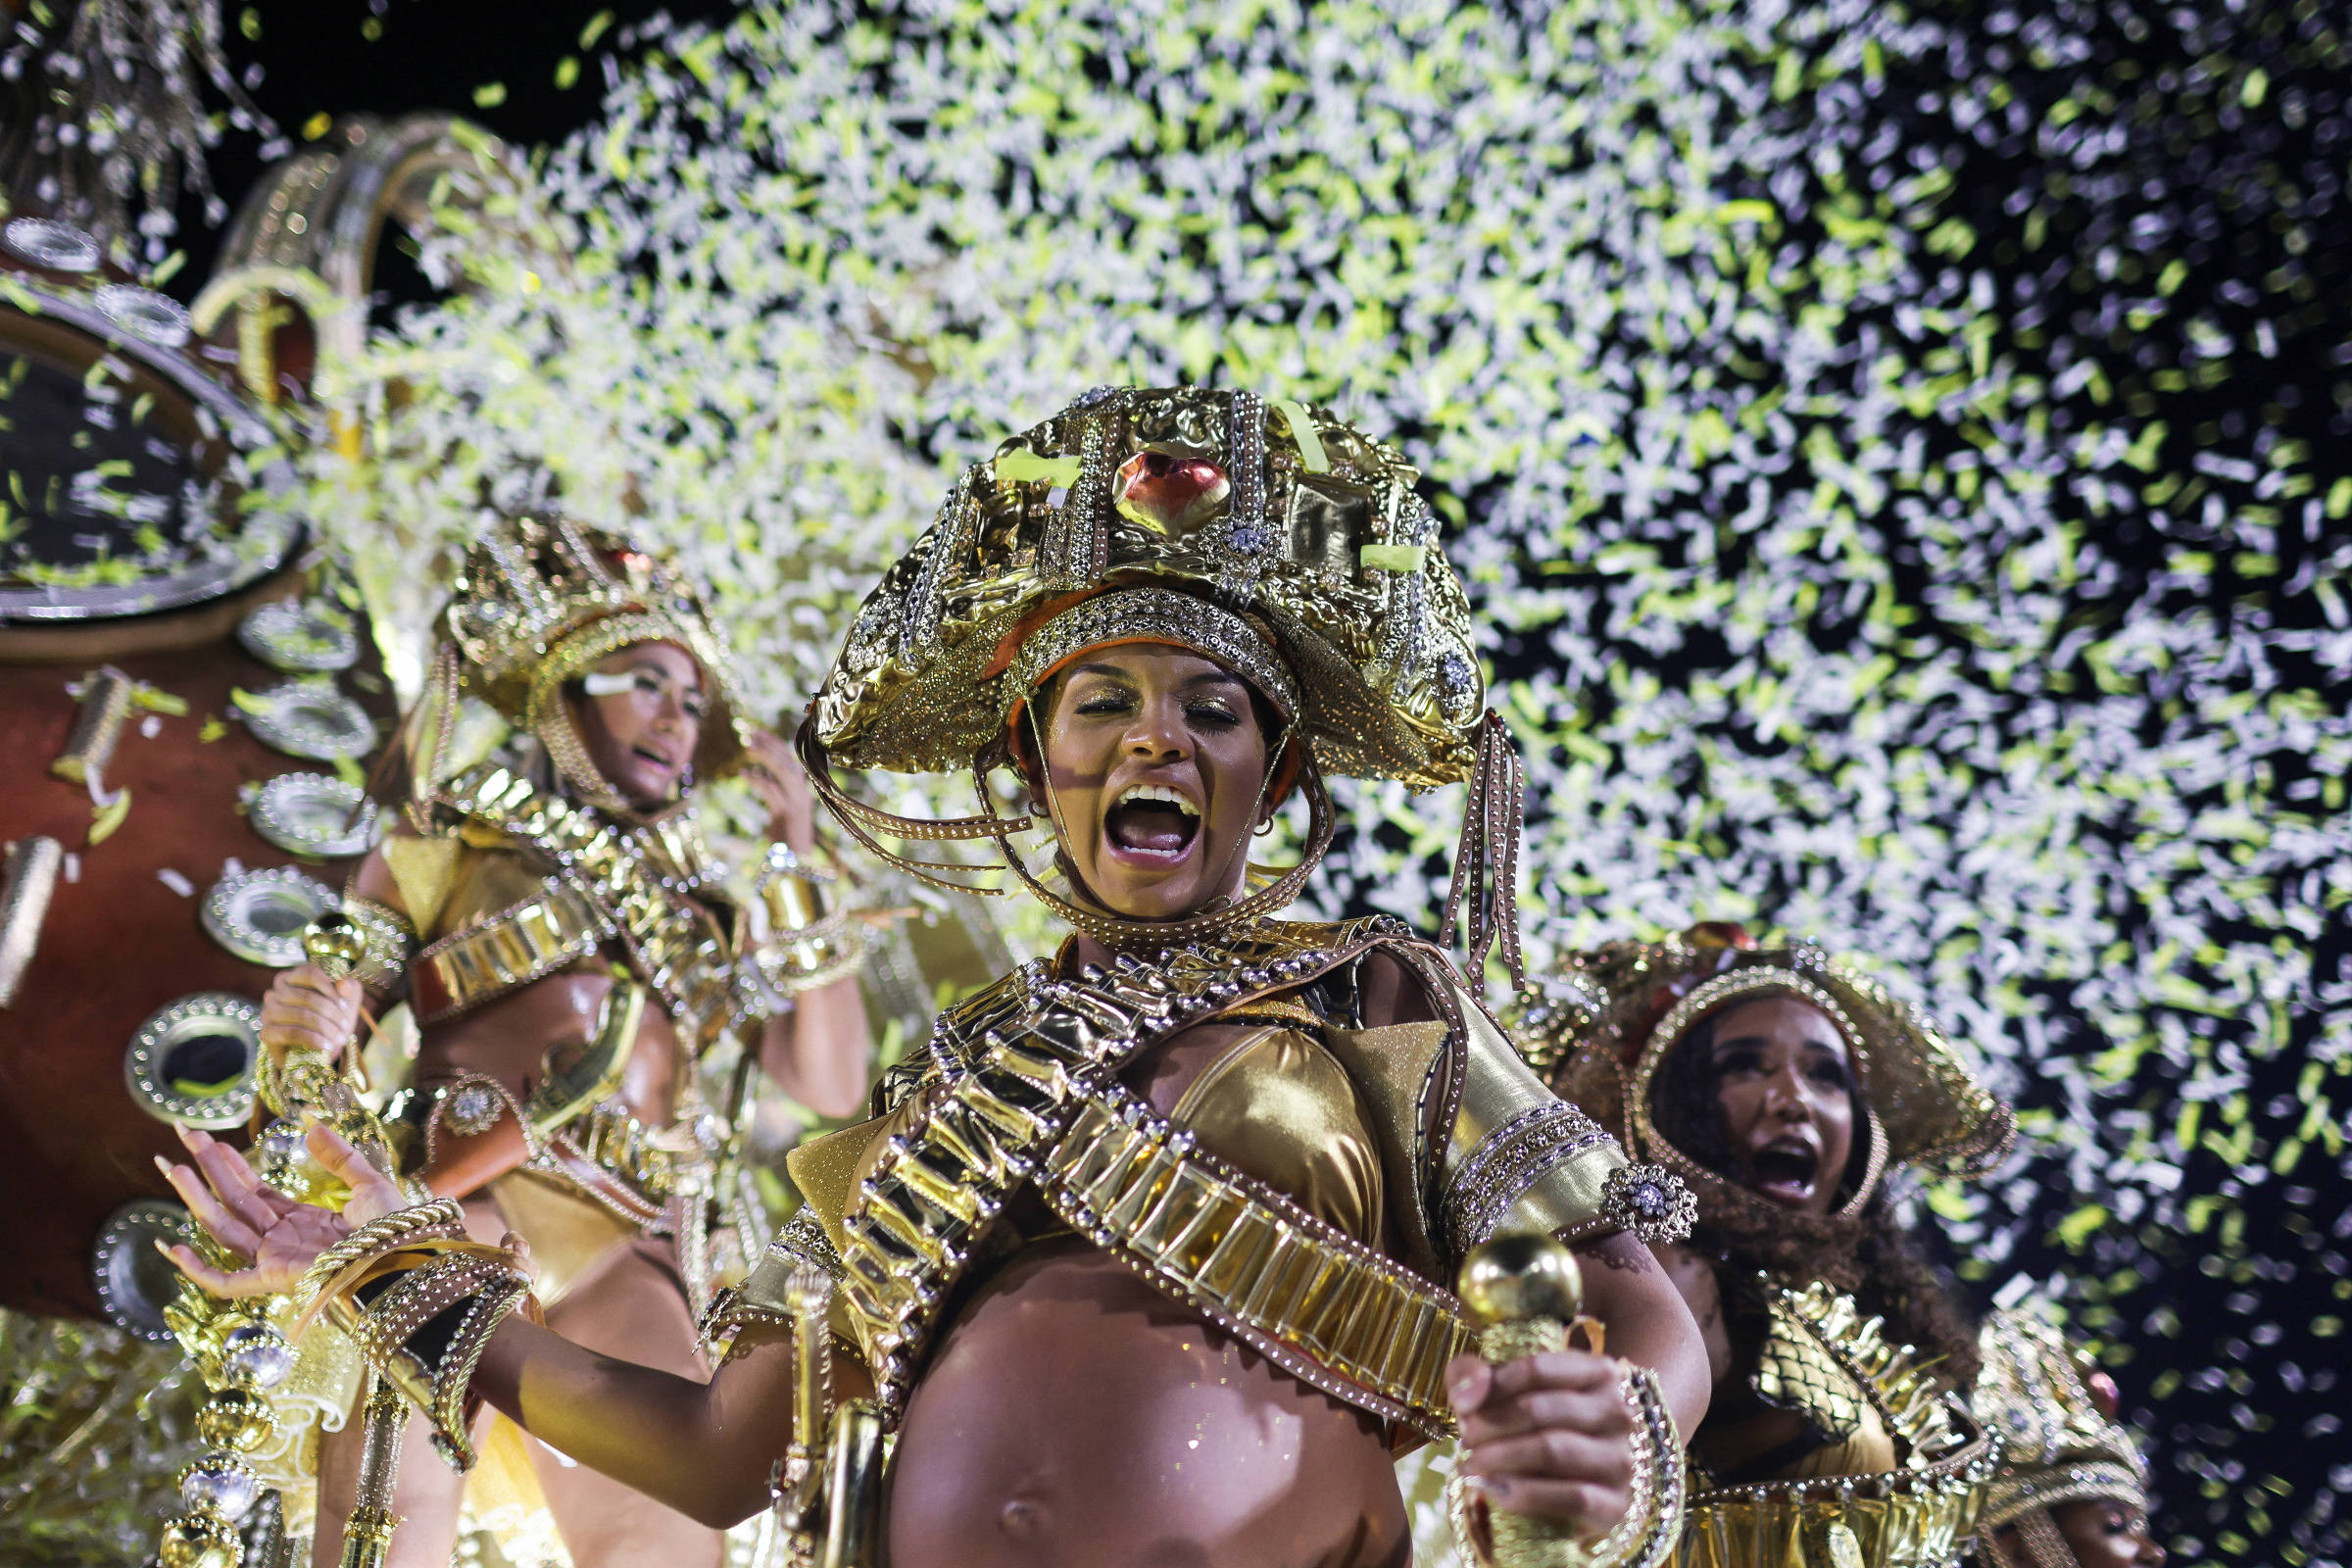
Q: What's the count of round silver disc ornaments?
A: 8